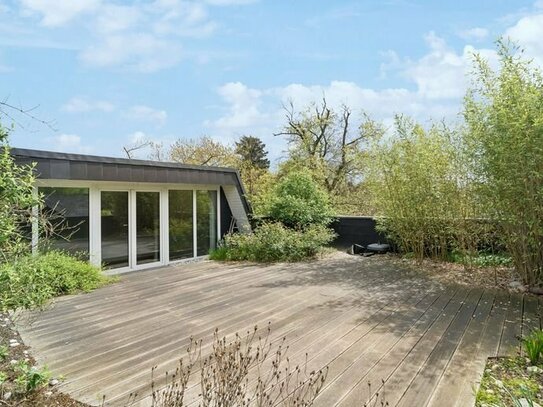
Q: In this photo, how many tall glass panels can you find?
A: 5